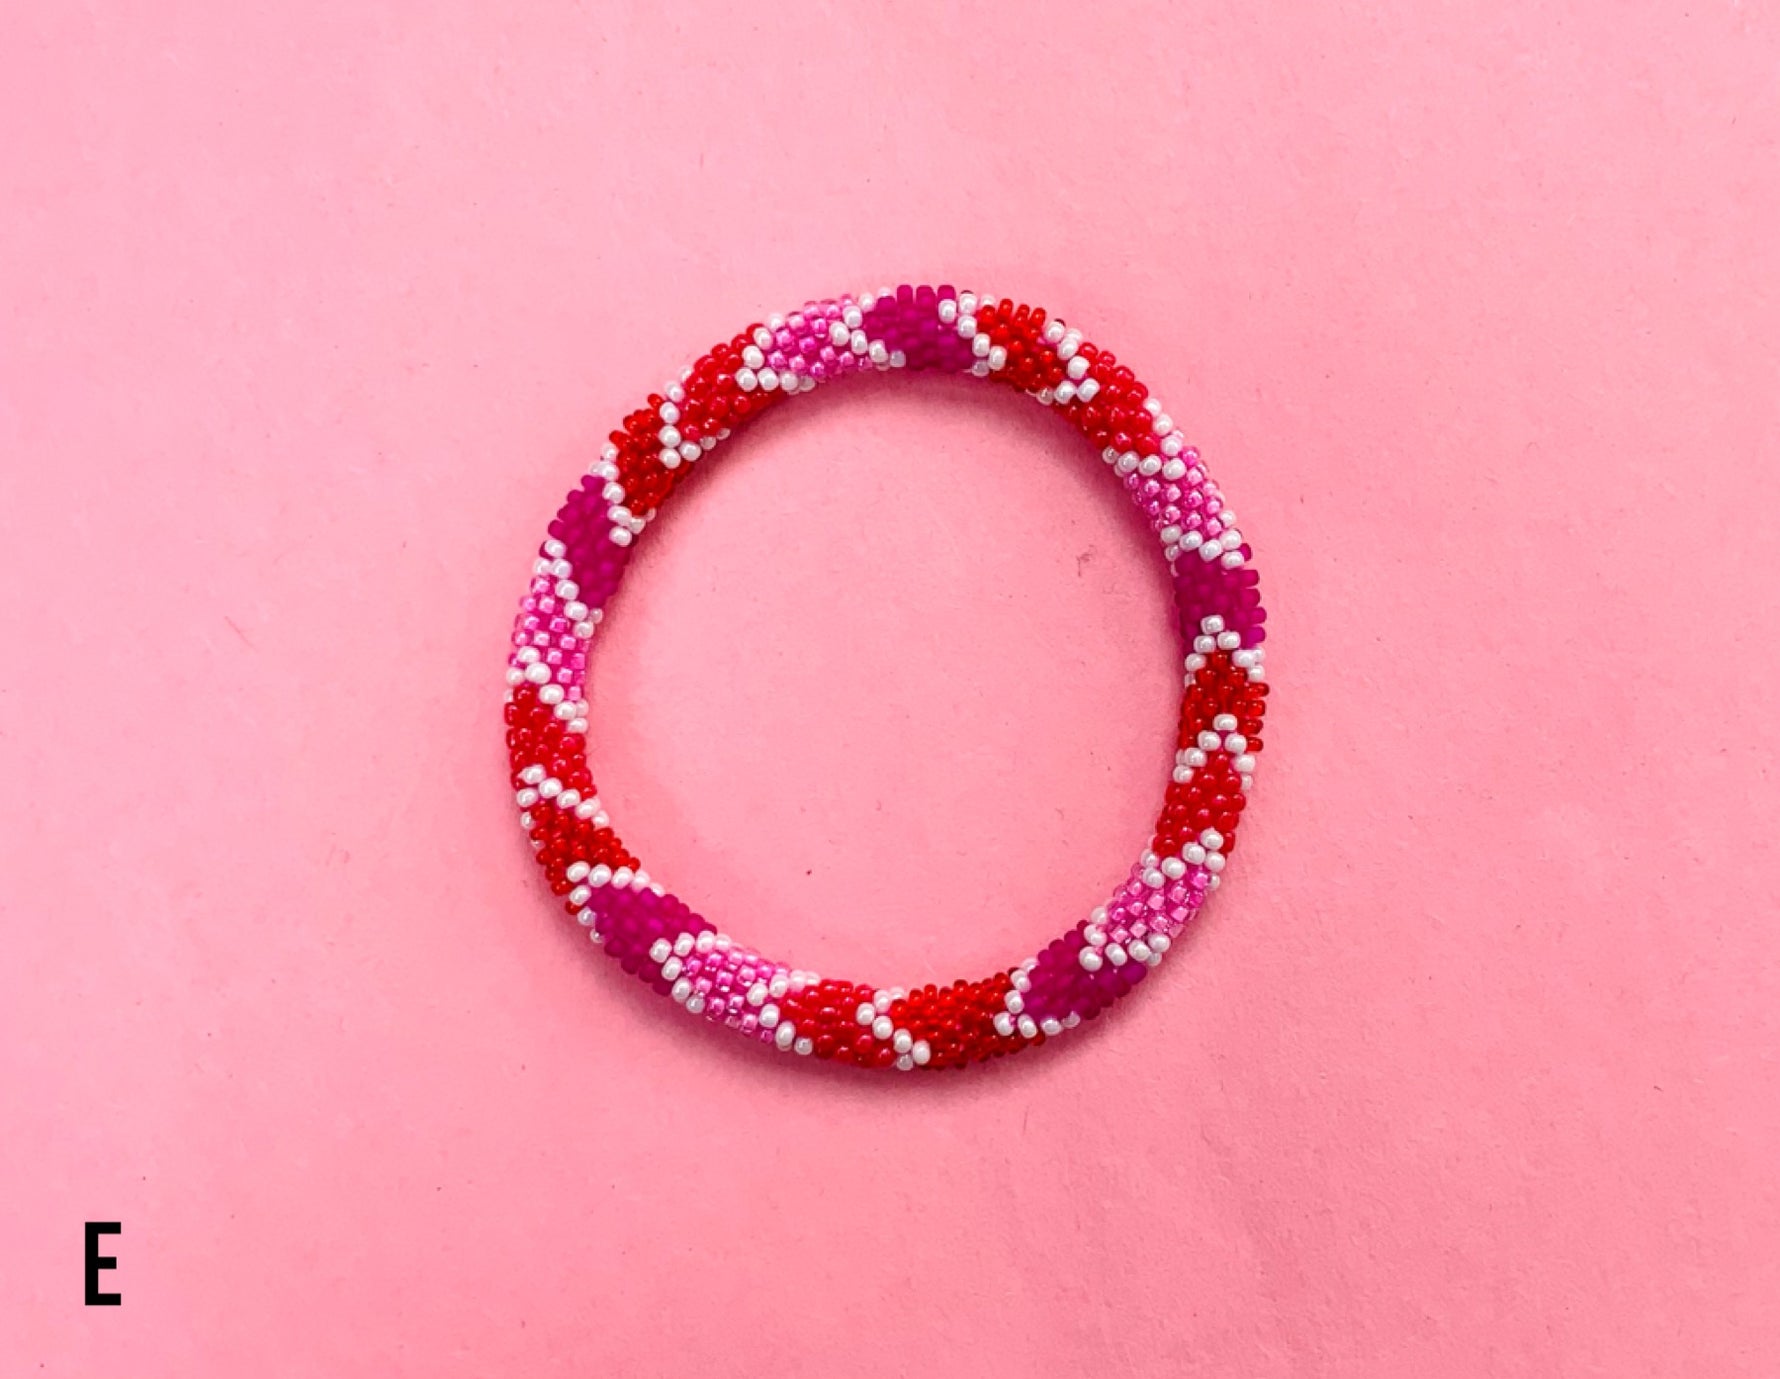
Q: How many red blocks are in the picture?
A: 10